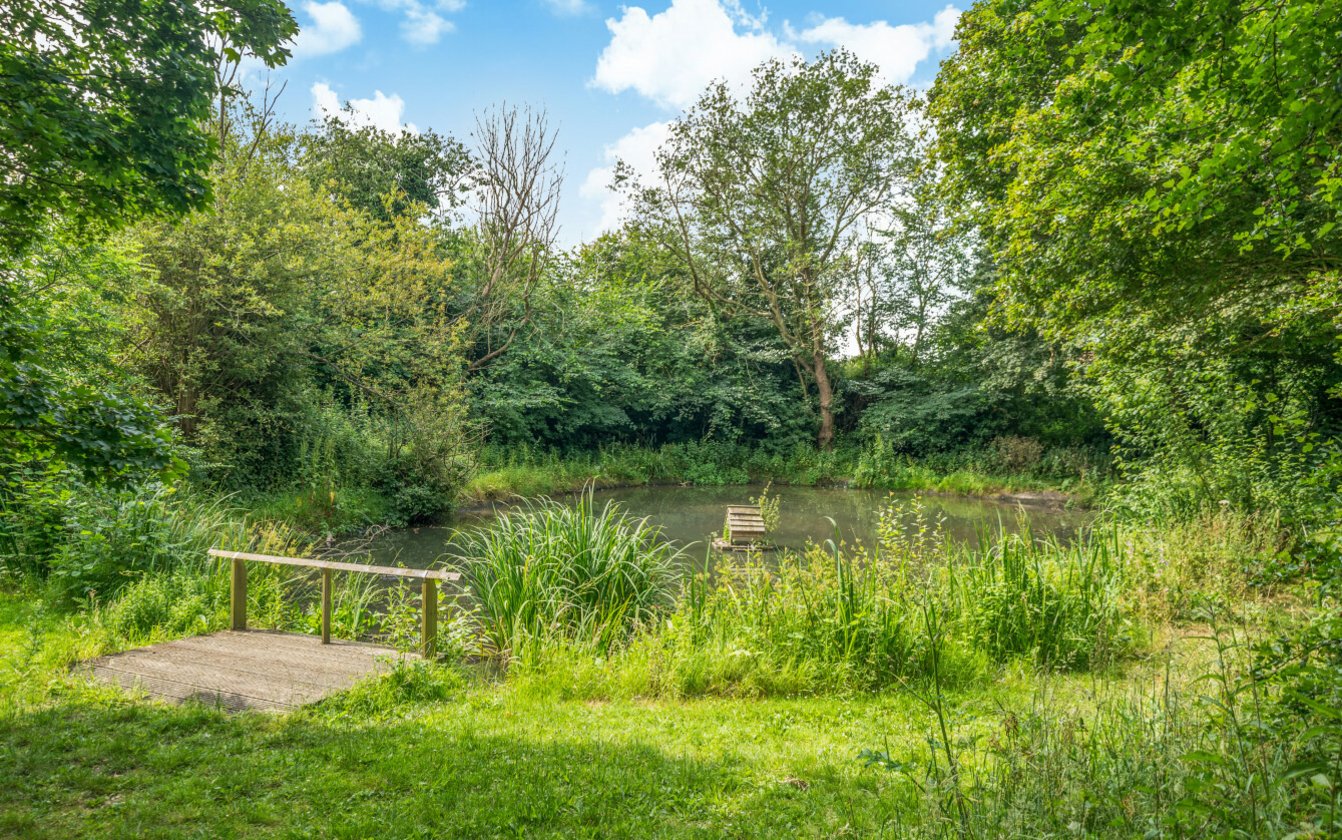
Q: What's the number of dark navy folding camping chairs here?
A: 0